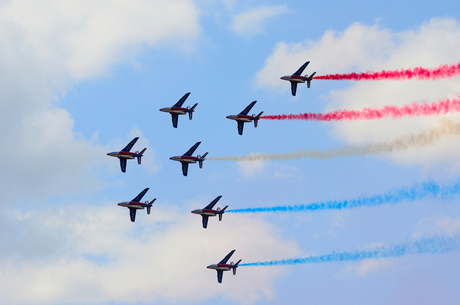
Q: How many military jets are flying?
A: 8